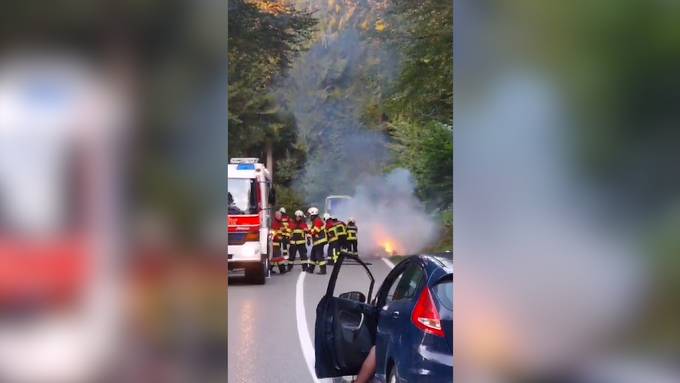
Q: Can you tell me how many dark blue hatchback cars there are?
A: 1